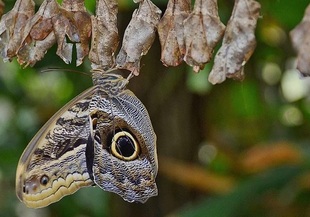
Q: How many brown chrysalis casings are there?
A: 9